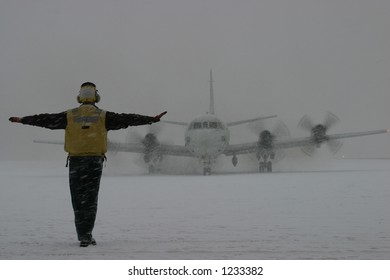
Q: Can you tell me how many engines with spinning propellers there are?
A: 3